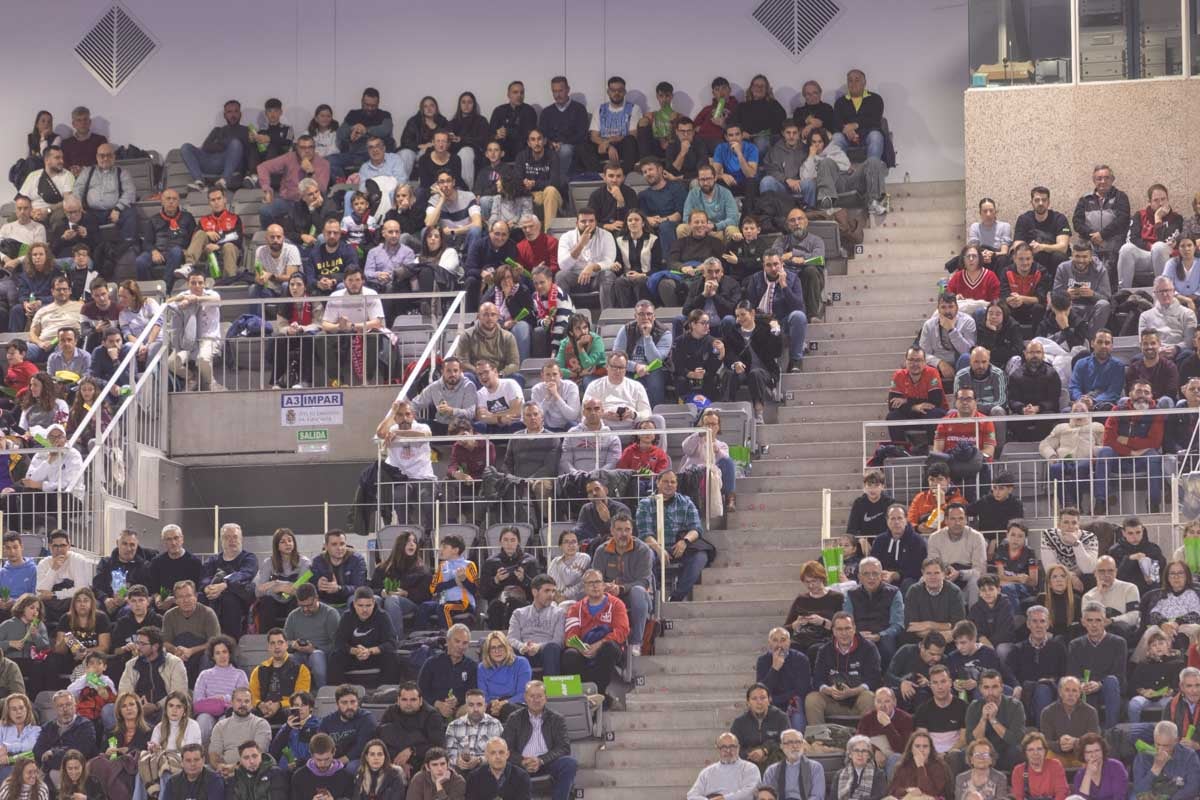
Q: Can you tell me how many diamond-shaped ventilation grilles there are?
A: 2